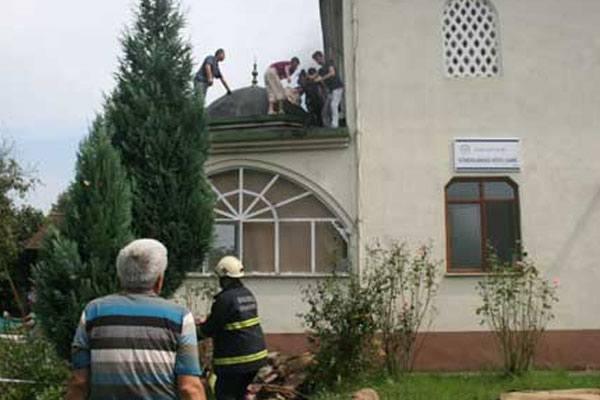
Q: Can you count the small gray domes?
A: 1